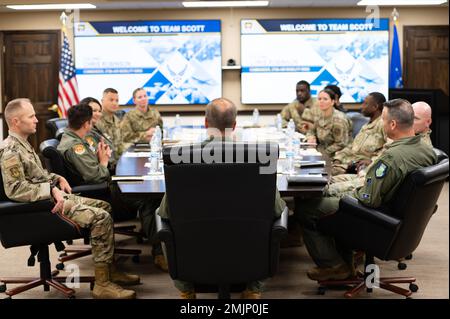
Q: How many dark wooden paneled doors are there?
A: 2